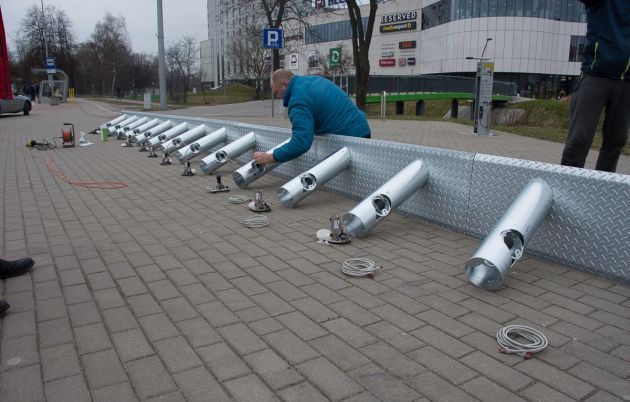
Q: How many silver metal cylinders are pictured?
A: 13